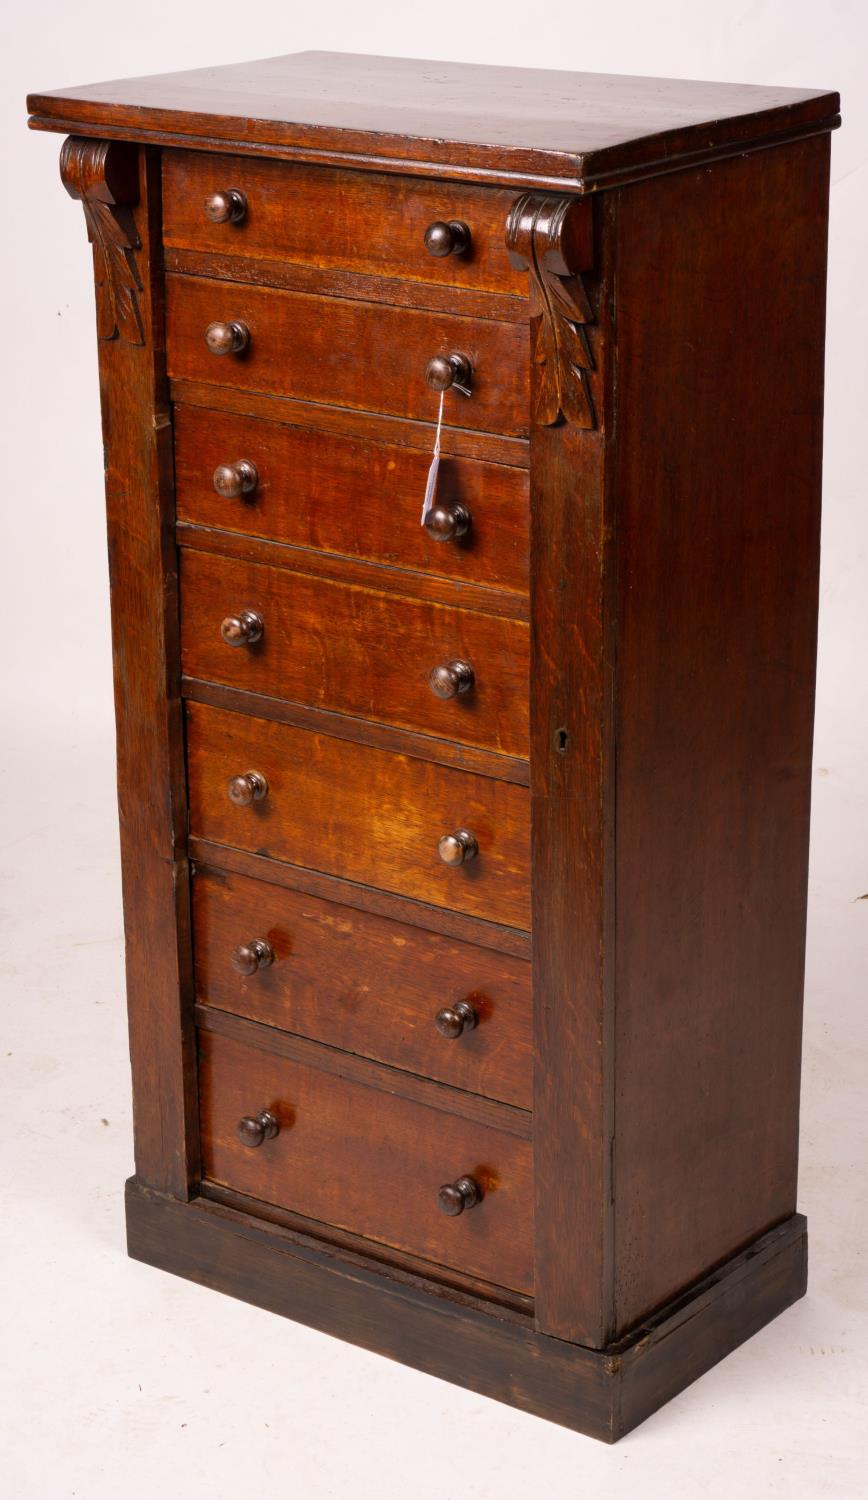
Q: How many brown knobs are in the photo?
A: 14